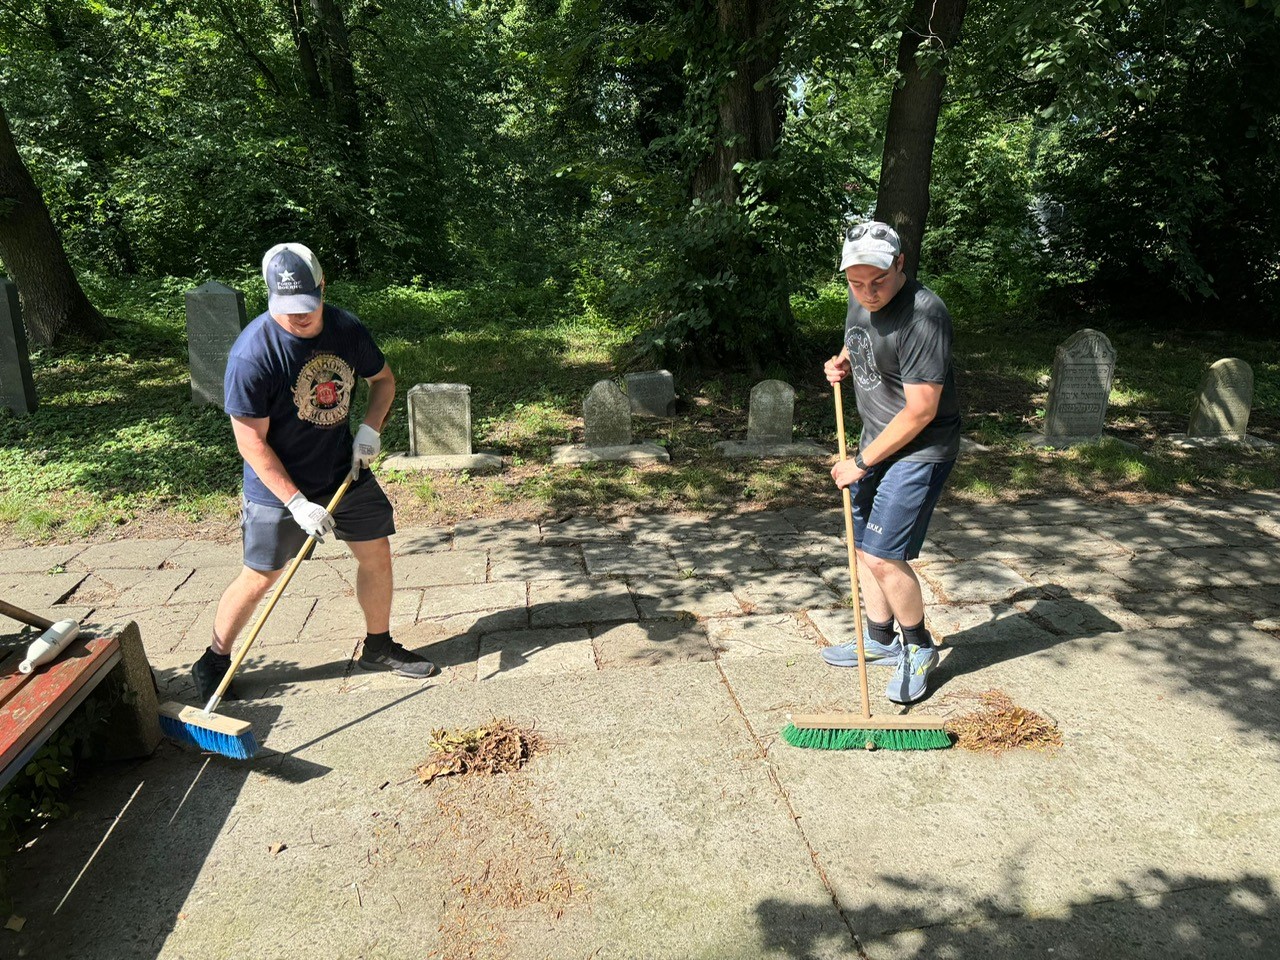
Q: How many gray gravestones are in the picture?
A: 8